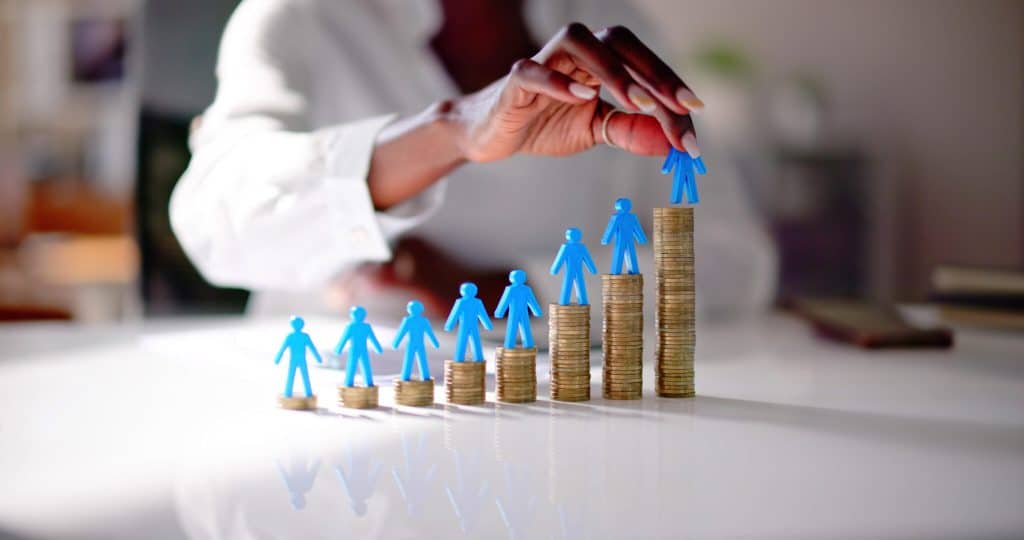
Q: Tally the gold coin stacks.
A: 8